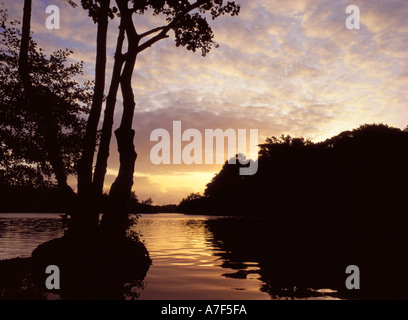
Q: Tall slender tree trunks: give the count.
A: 4